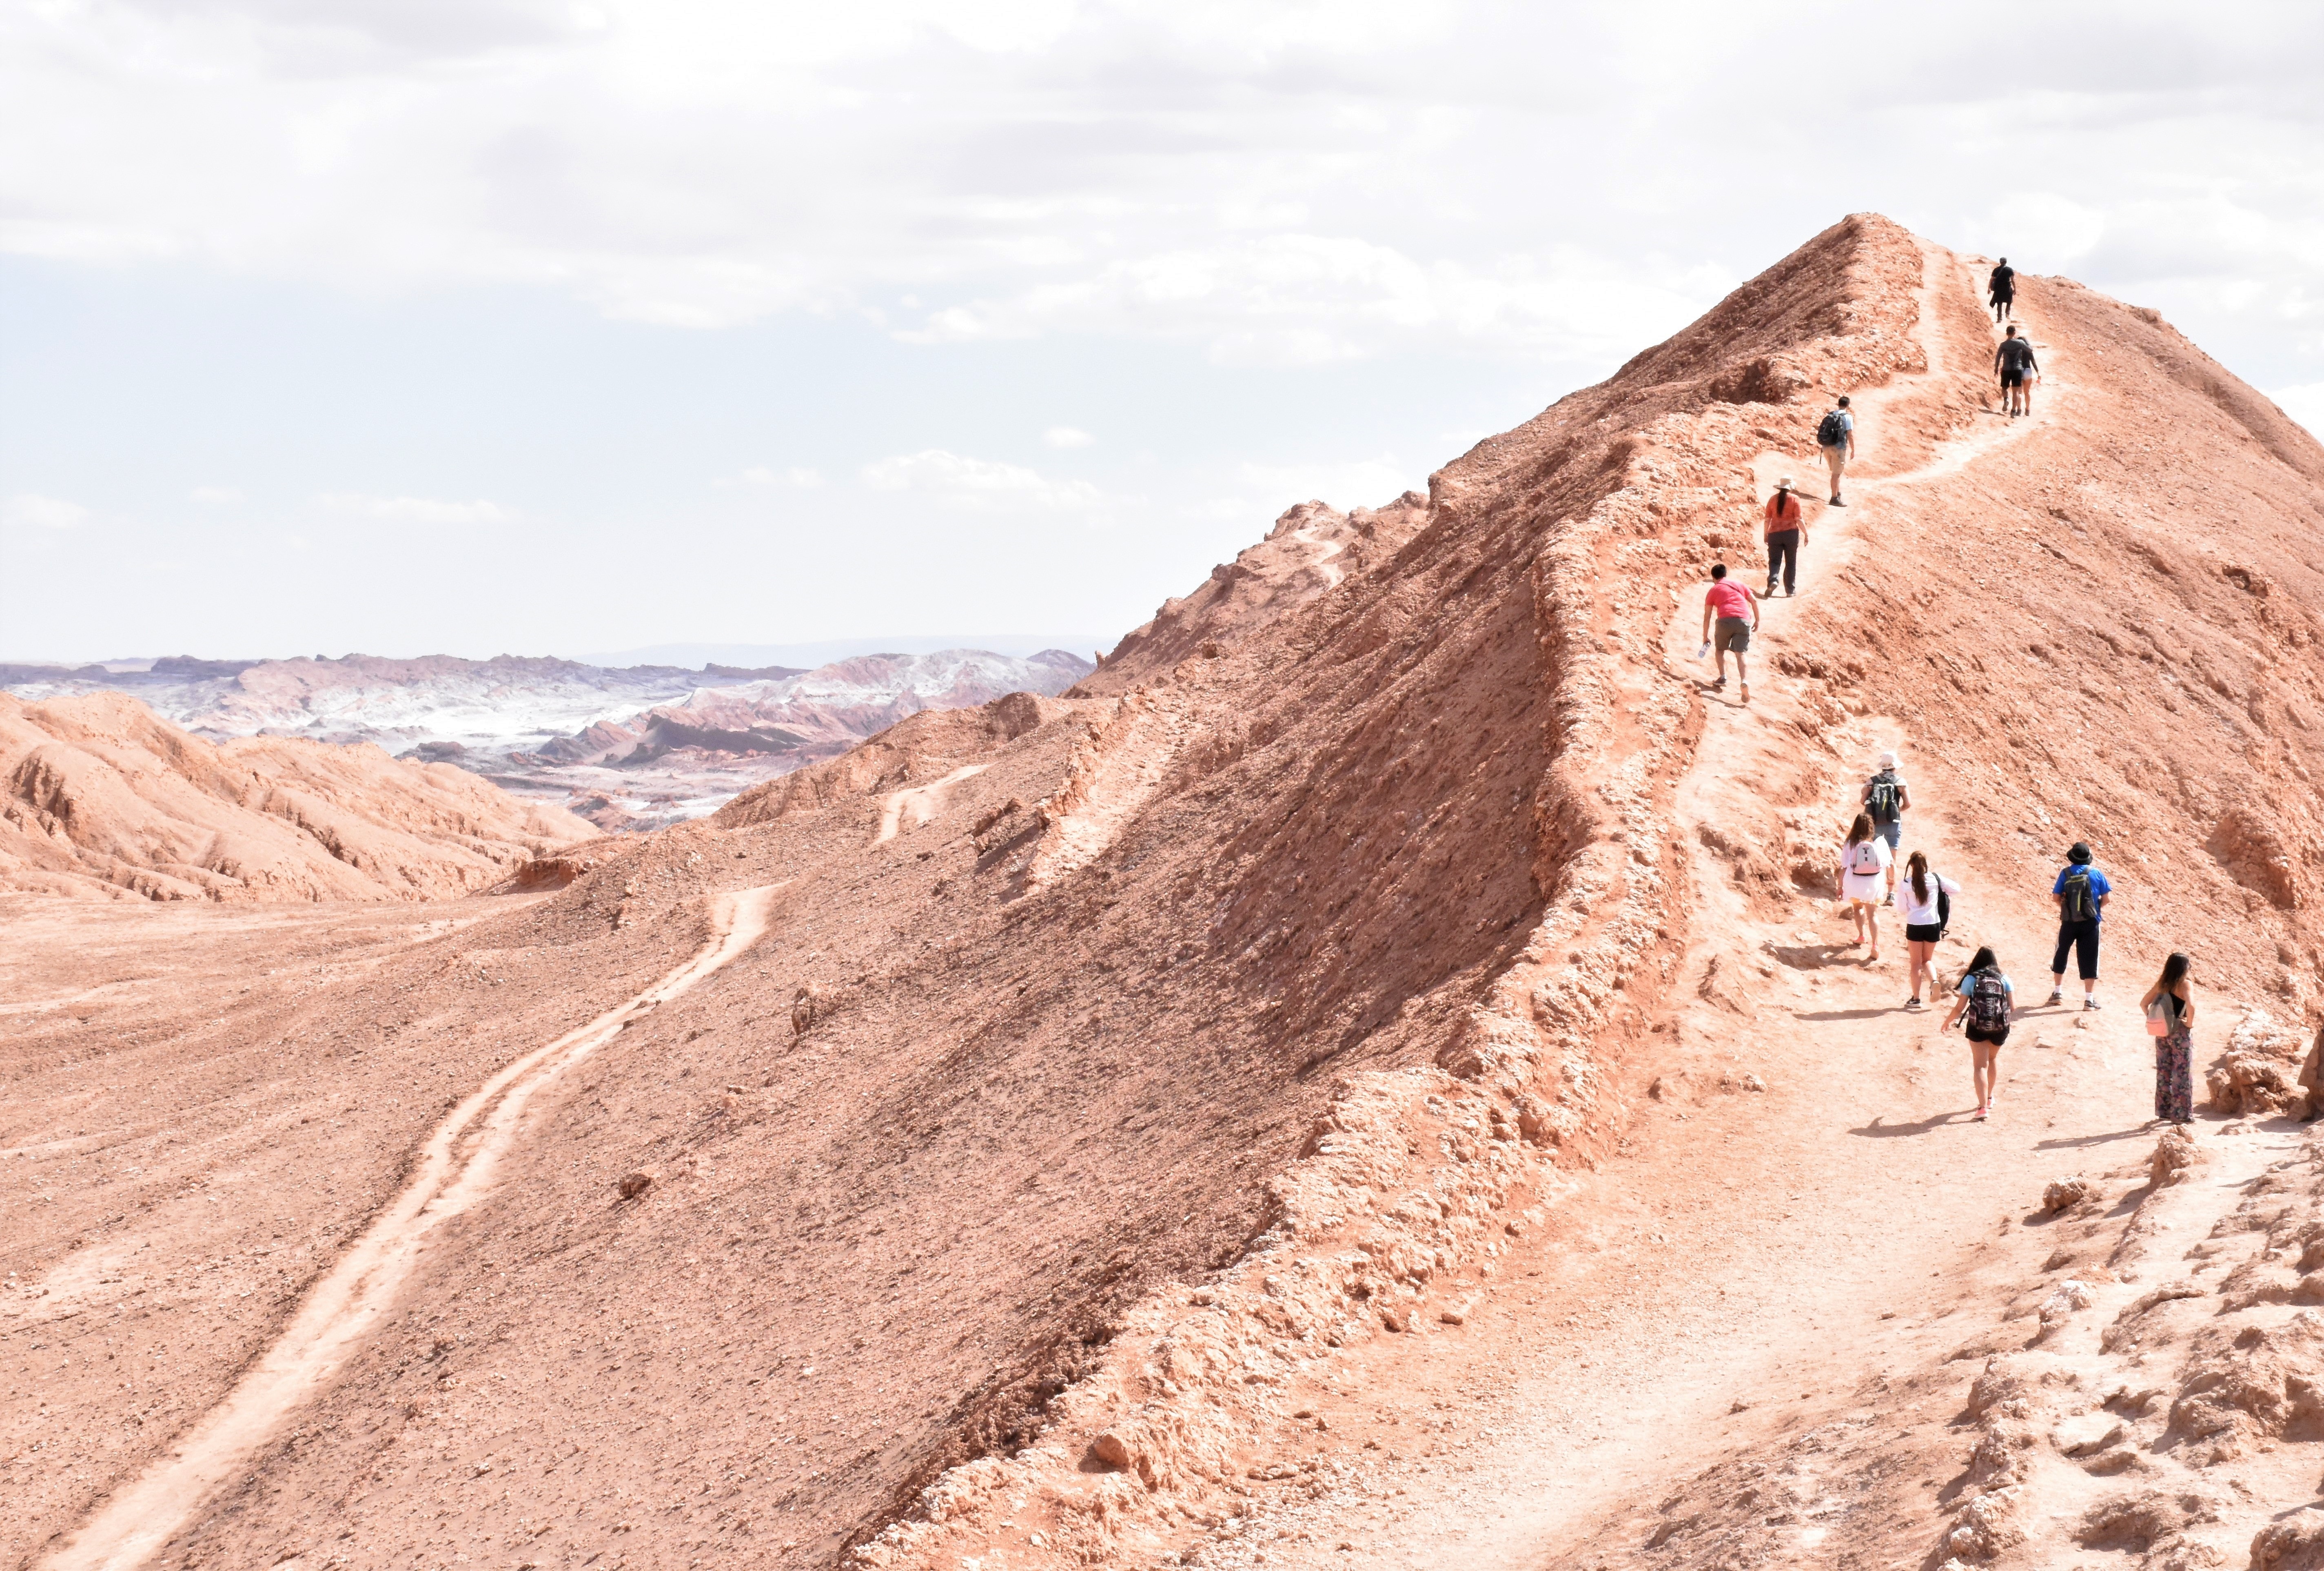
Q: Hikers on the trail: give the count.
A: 12